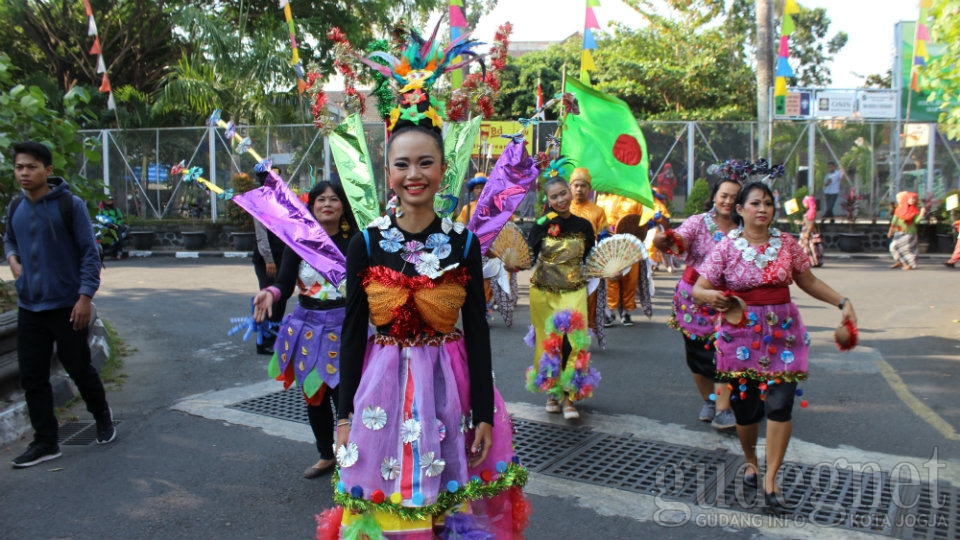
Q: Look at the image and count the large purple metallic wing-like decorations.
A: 2